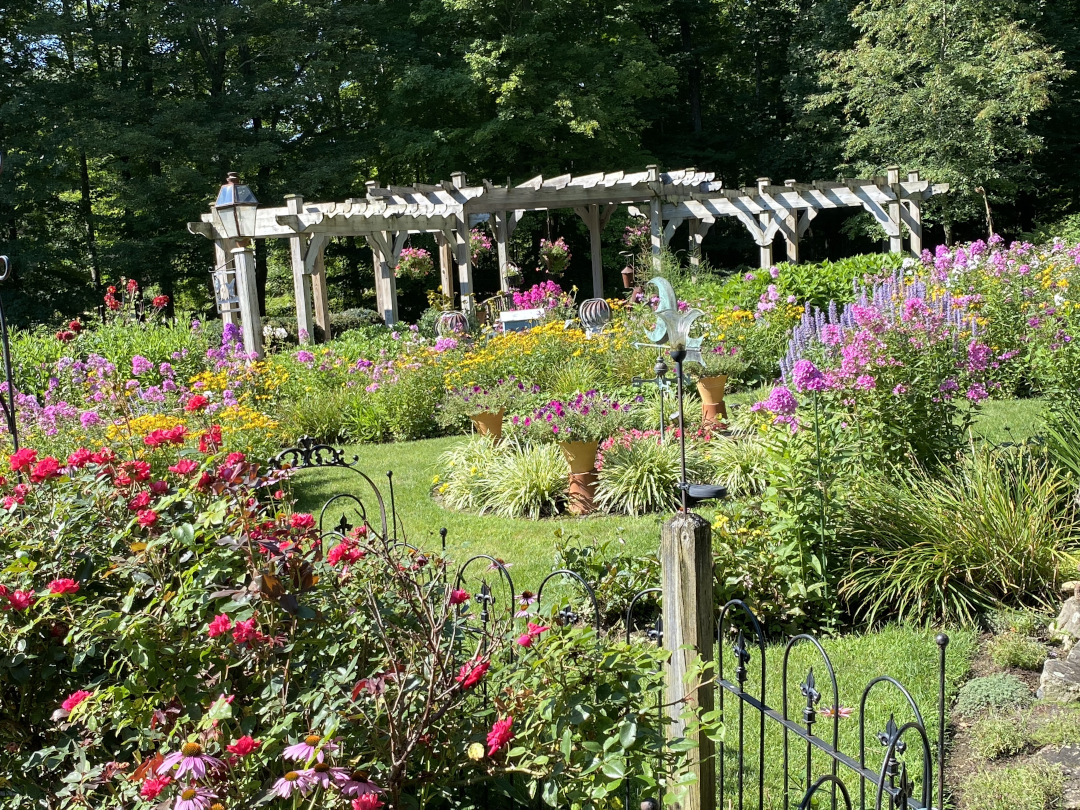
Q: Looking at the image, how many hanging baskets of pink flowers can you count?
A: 4